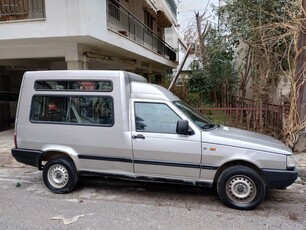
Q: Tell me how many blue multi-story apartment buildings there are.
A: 0